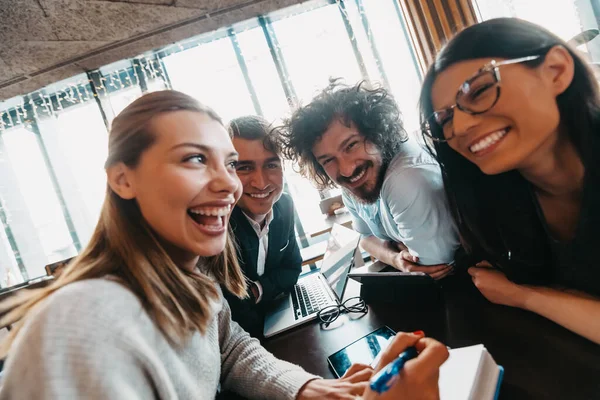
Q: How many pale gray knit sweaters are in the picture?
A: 1